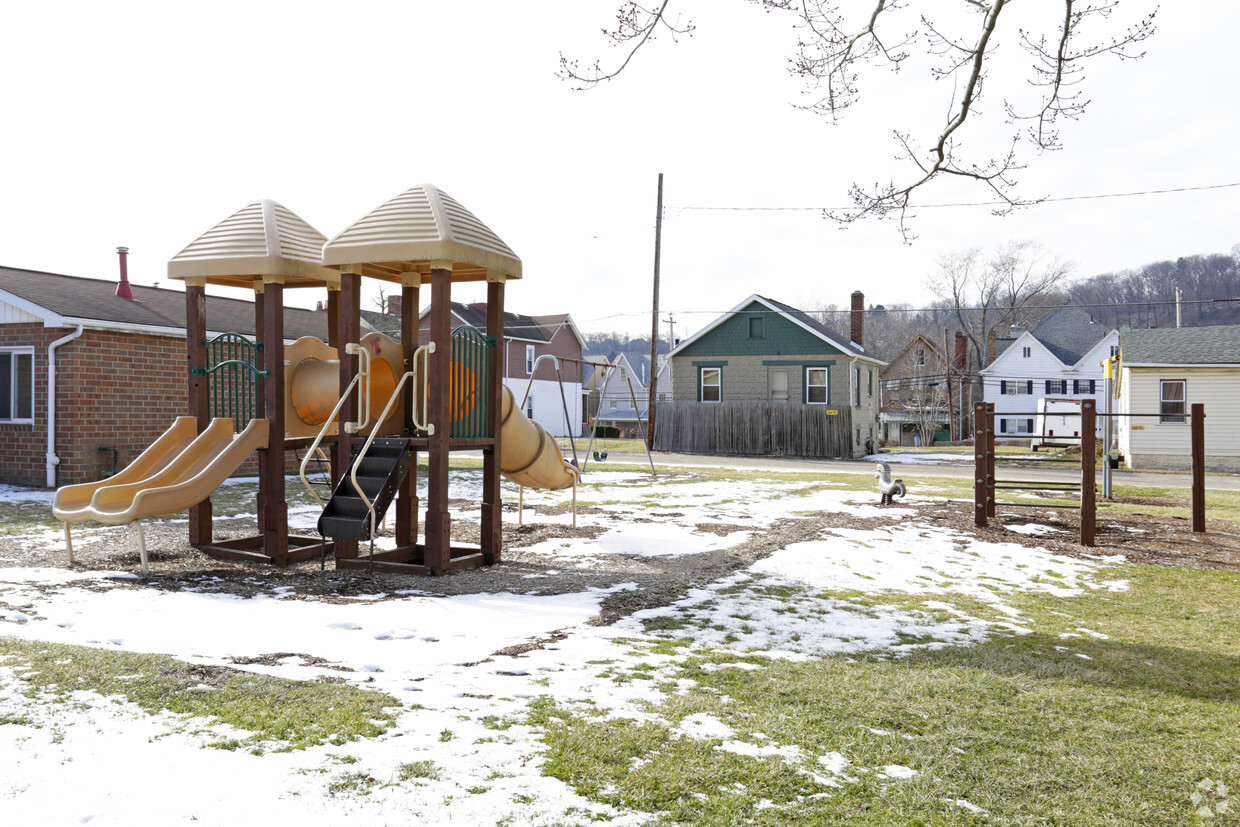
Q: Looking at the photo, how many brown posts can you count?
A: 12